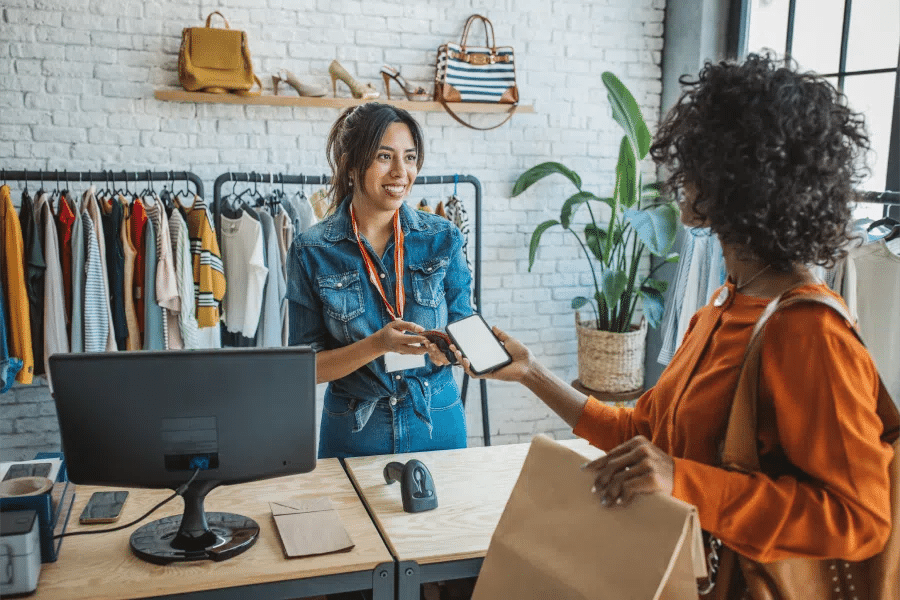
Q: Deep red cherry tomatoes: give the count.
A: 0